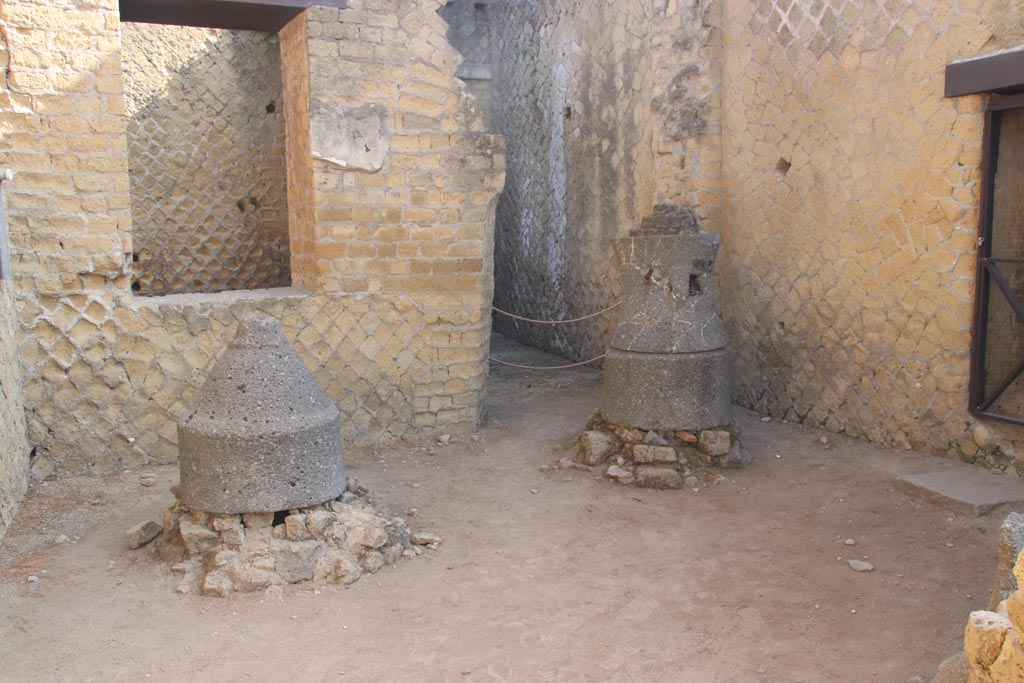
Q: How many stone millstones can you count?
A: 2